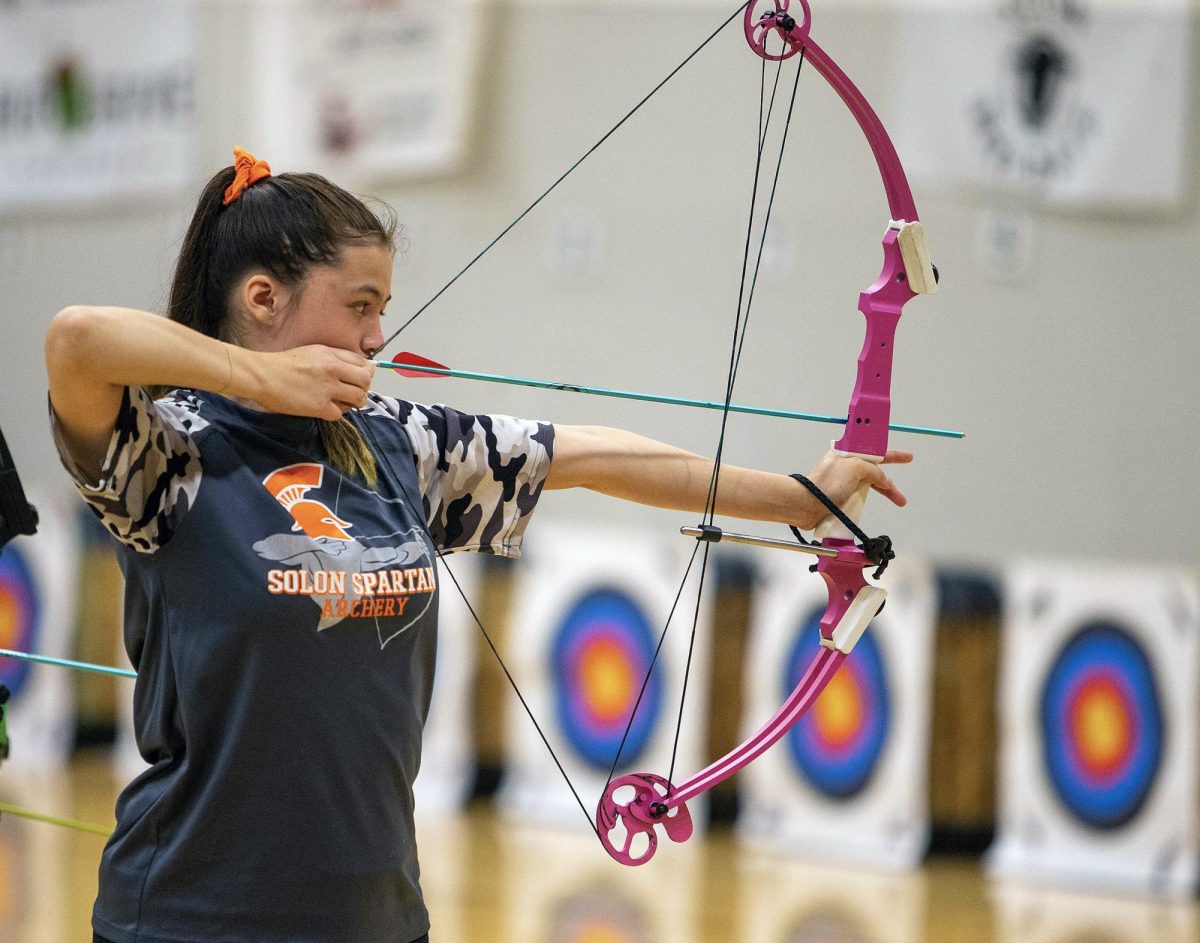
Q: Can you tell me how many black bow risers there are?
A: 1